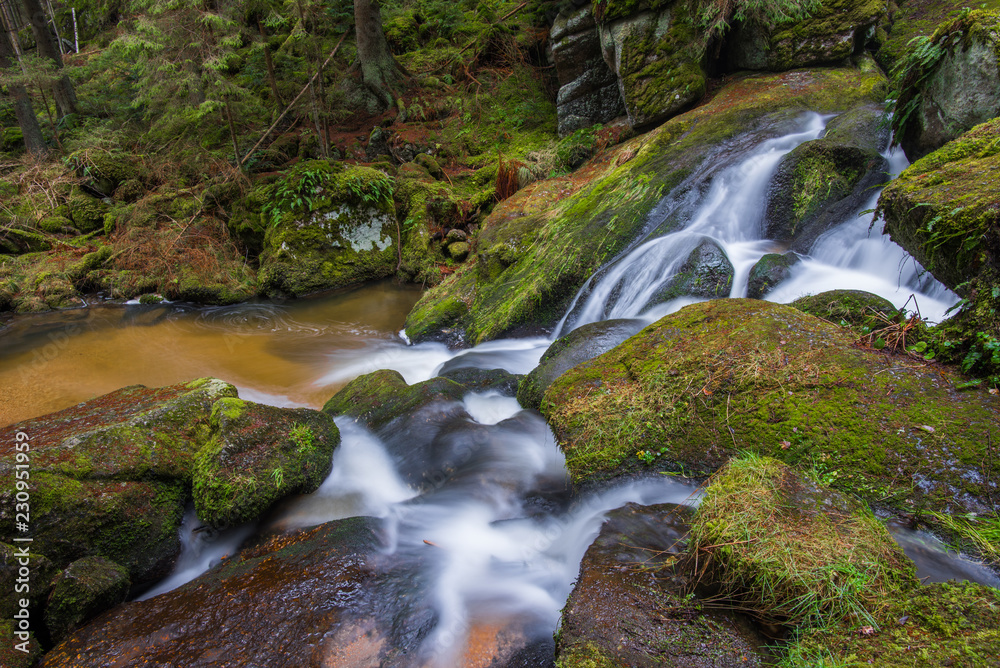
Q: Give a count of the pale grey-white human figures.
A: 0